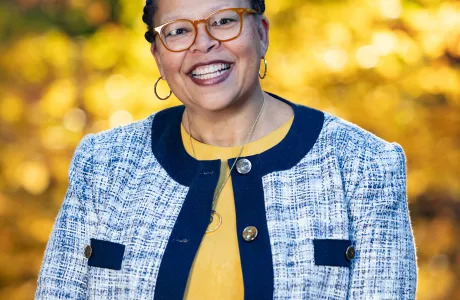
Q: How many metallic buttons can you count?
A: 4